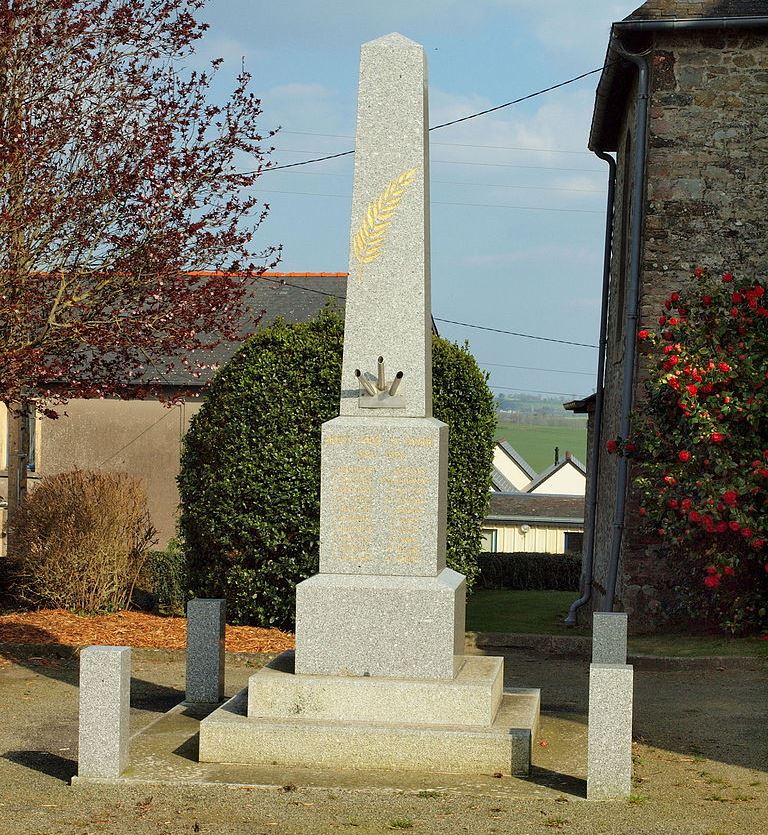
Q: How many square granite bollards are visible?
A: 4